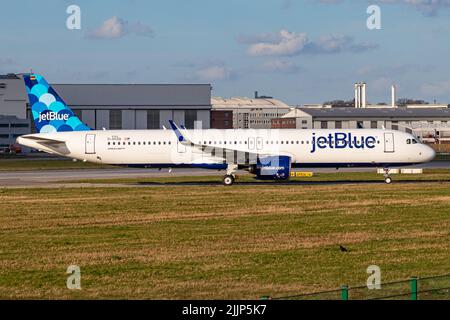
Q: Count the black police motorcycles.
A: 0